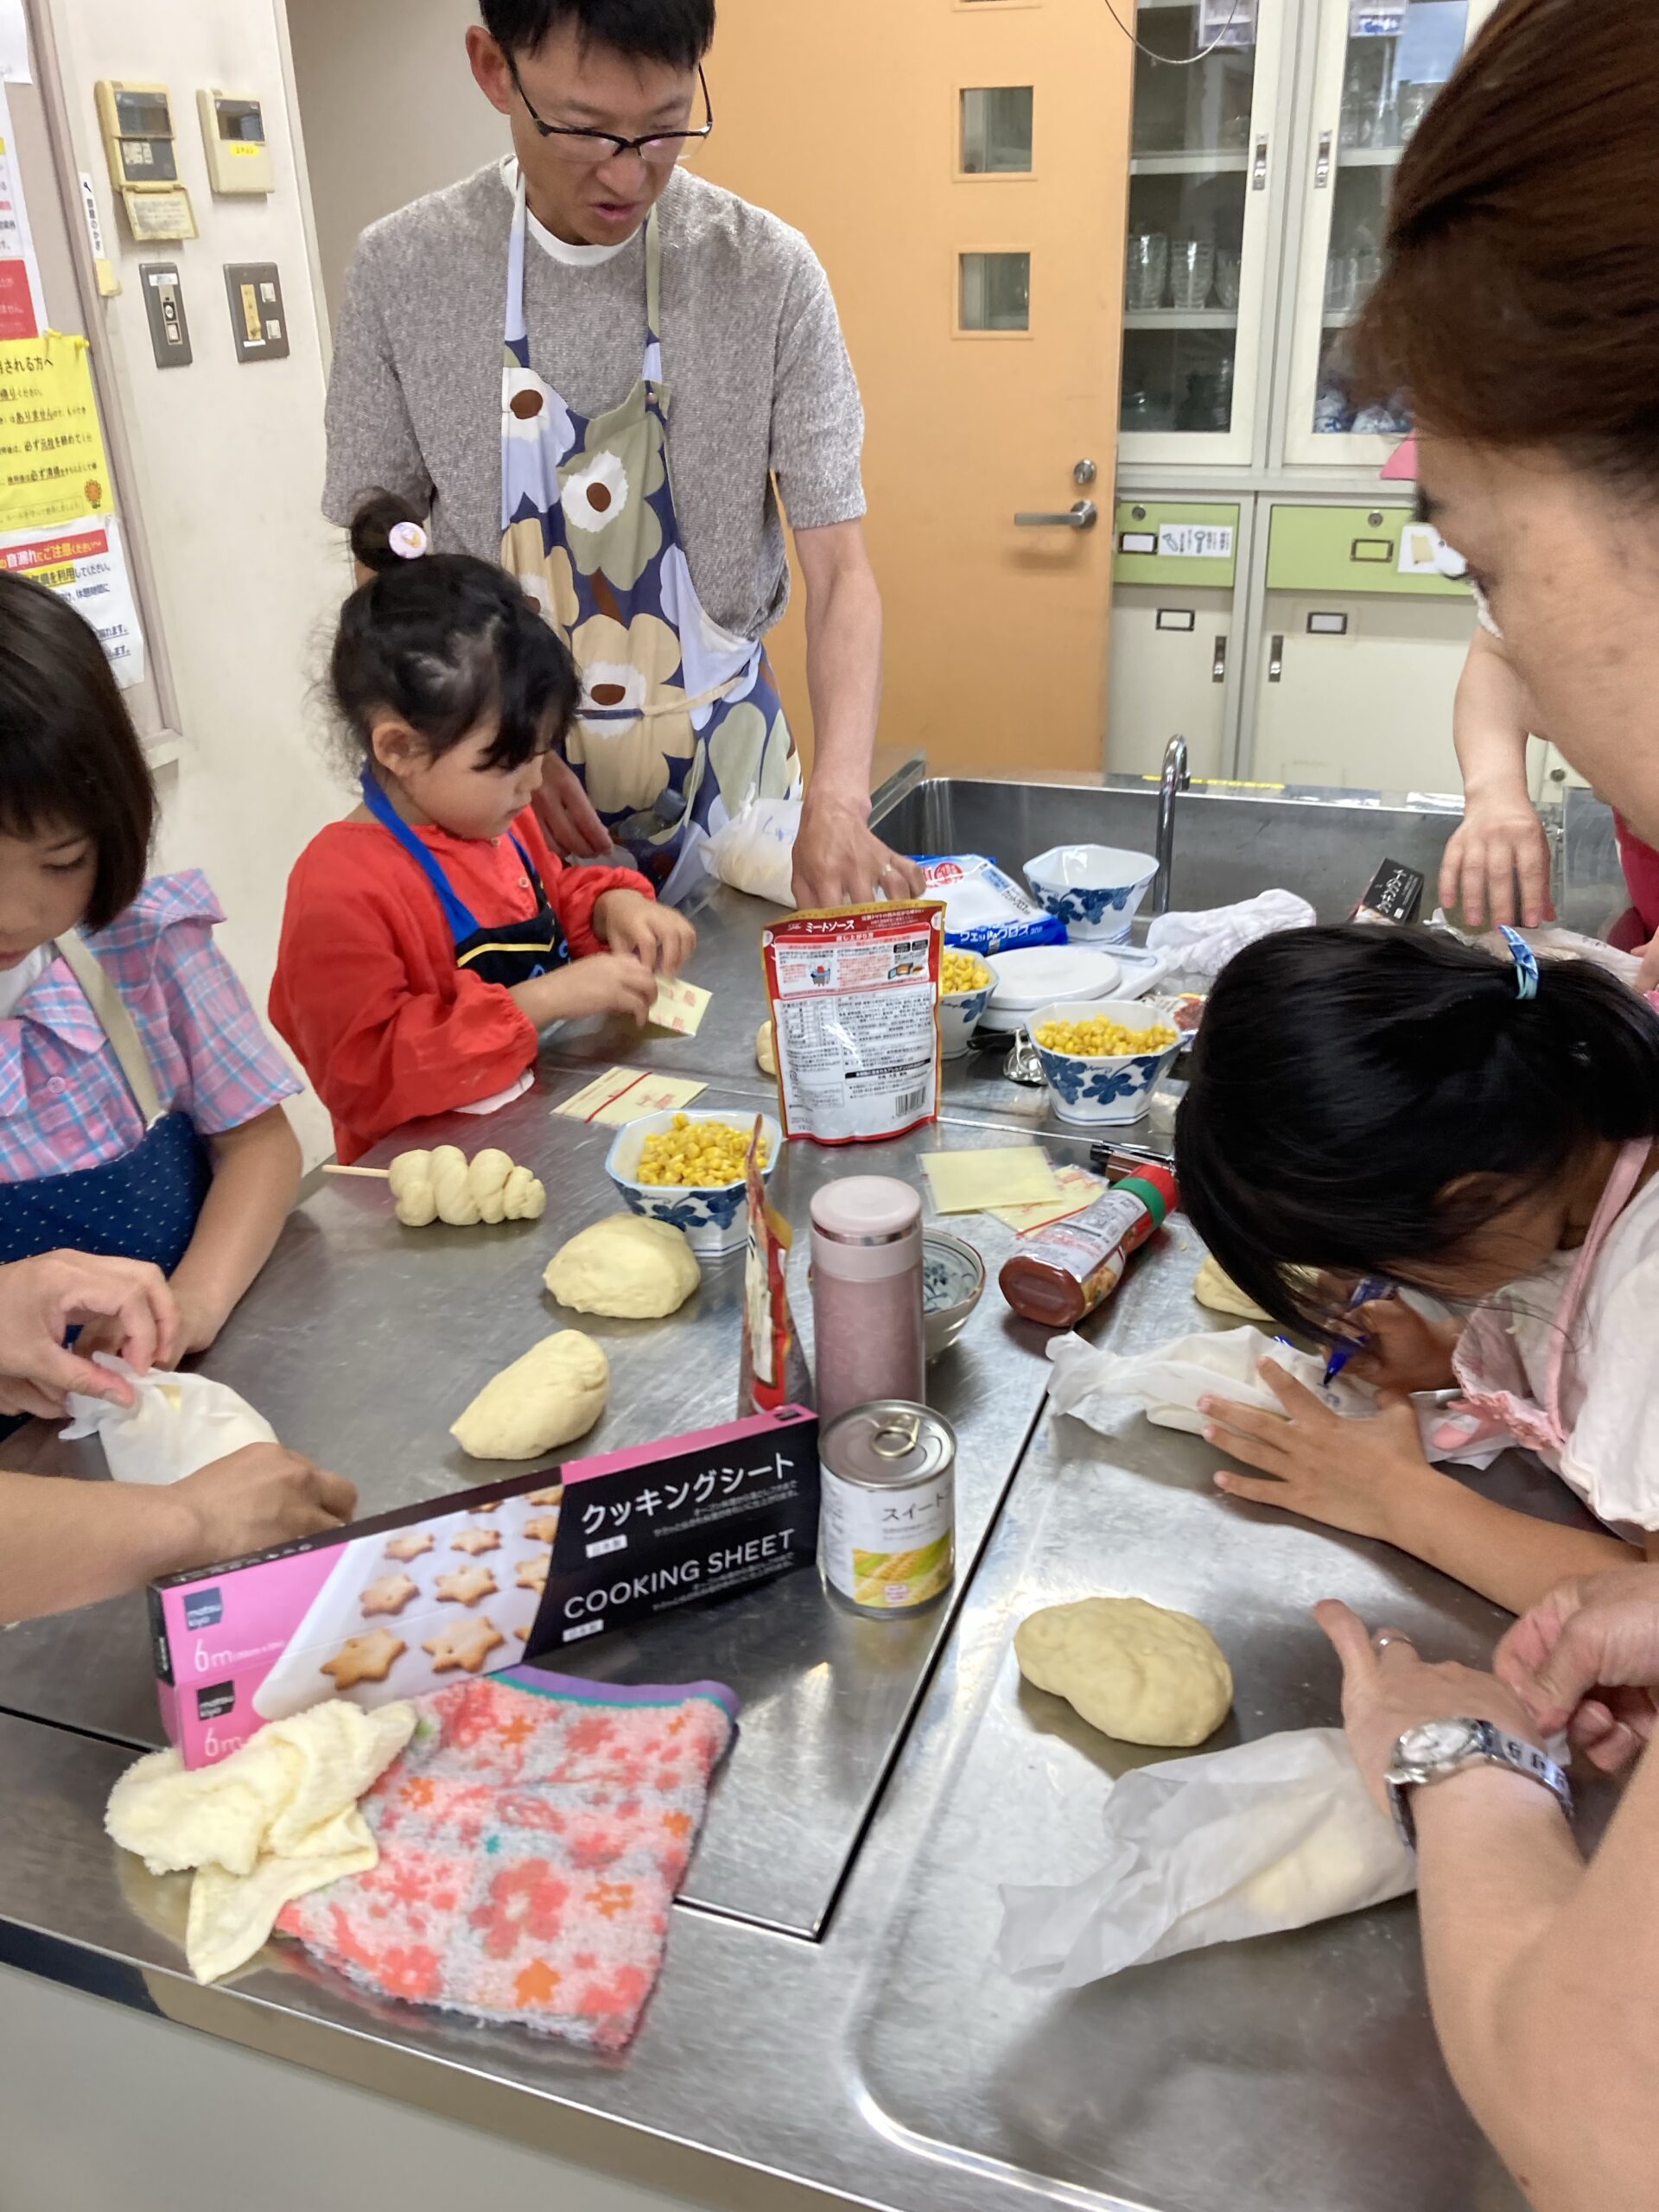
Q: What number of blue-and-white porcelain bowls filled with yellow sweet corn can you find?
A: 3